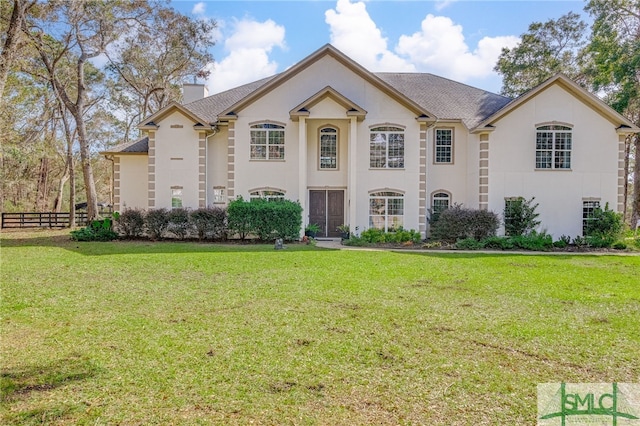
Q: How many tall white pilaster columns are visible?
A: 2